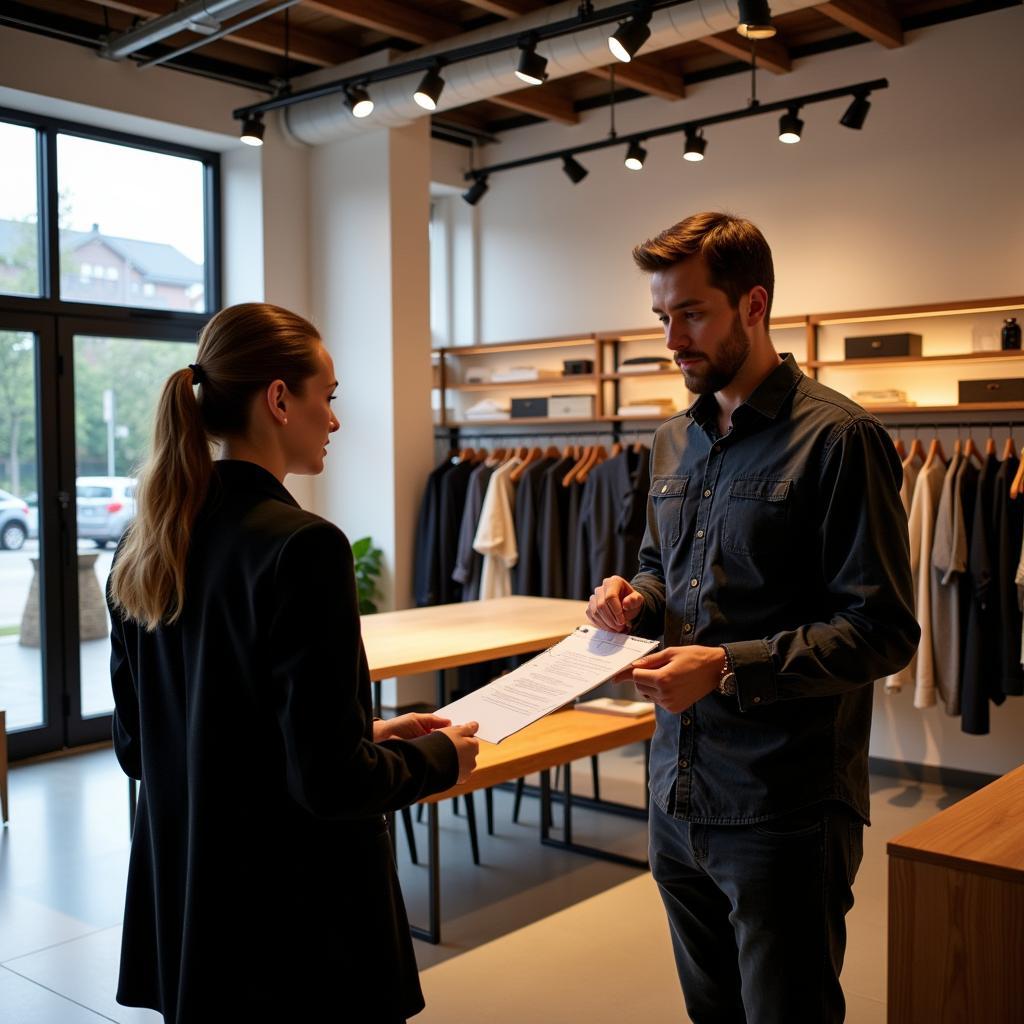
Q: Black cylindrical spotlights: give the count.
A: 12